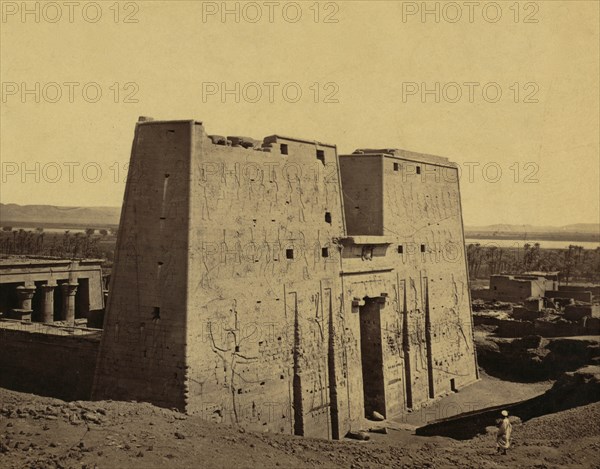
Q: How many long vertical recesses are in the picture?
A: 4